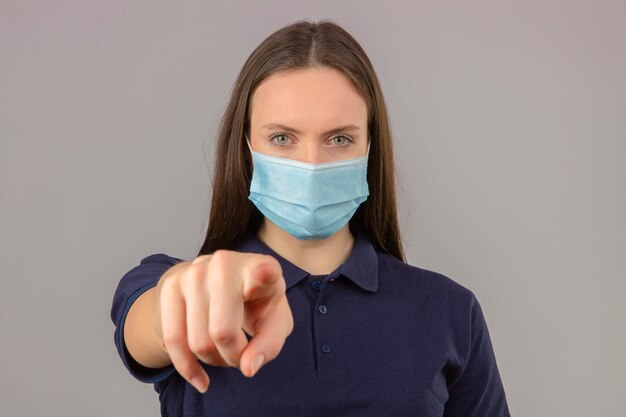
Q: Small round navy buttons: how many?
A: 3